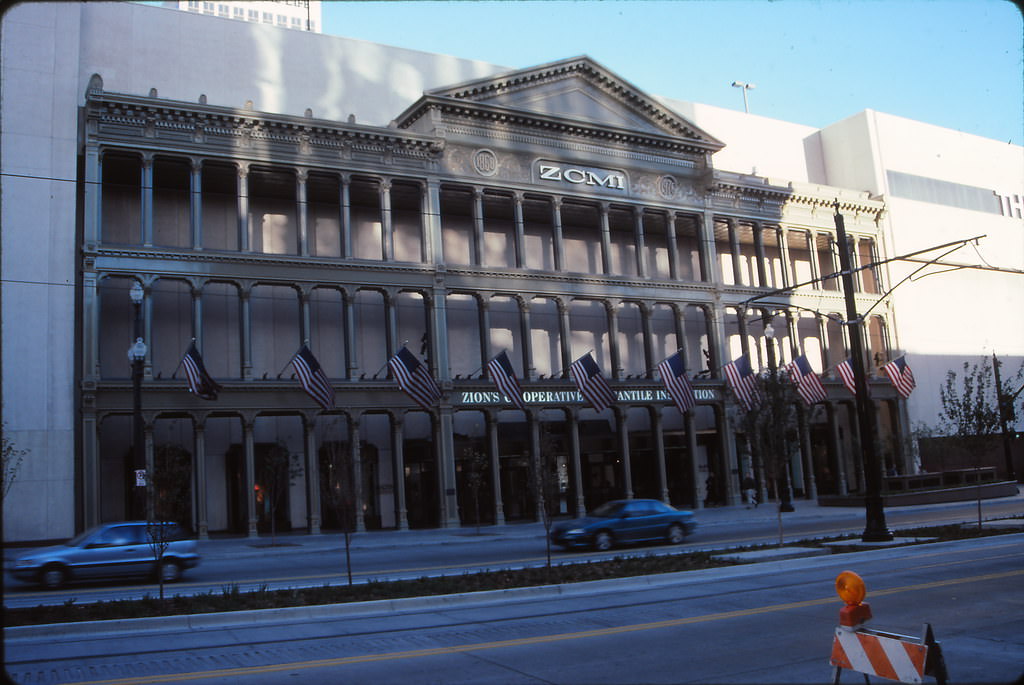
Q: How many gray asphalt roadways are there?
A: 2